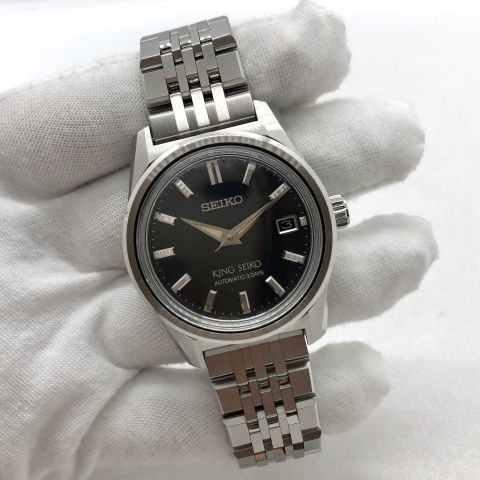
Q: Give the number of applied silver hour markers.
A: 12